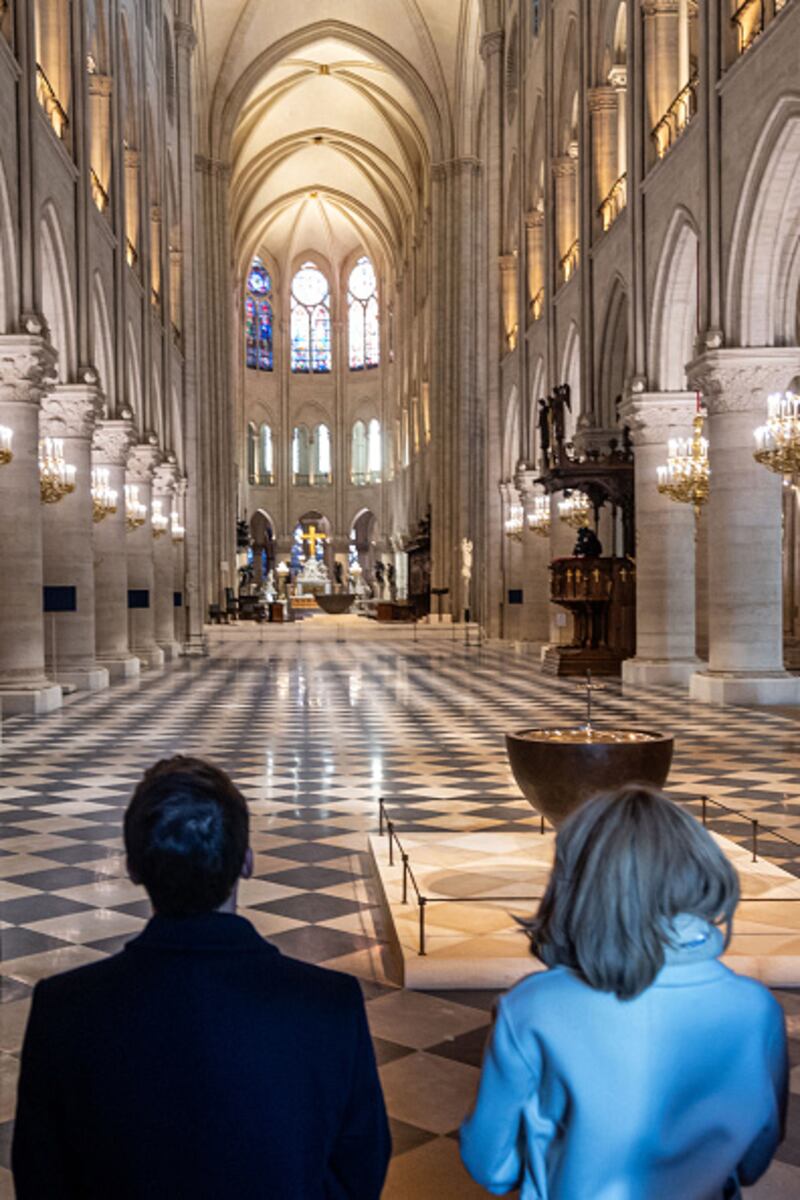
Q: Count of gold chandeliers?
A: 11